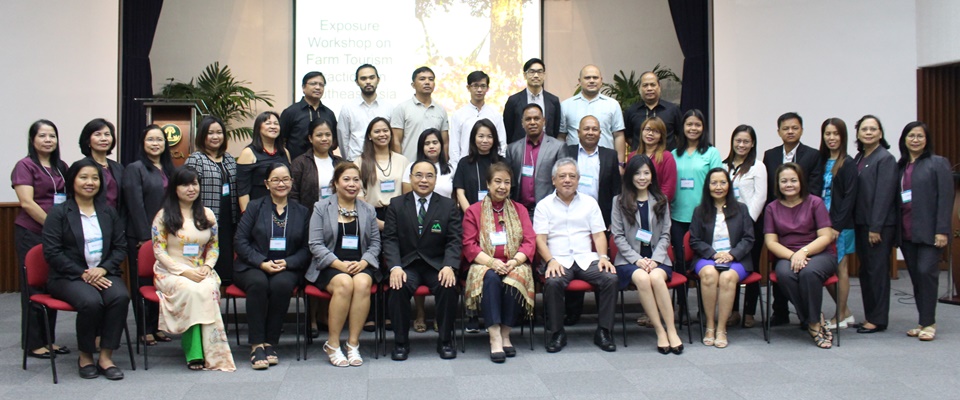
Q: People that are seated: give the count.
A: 10